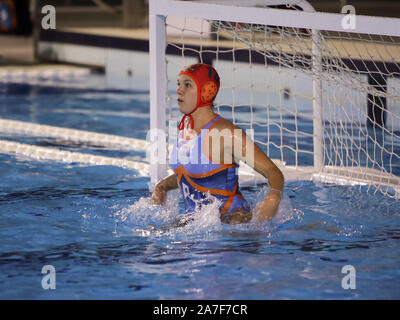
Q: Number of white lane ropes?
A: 2